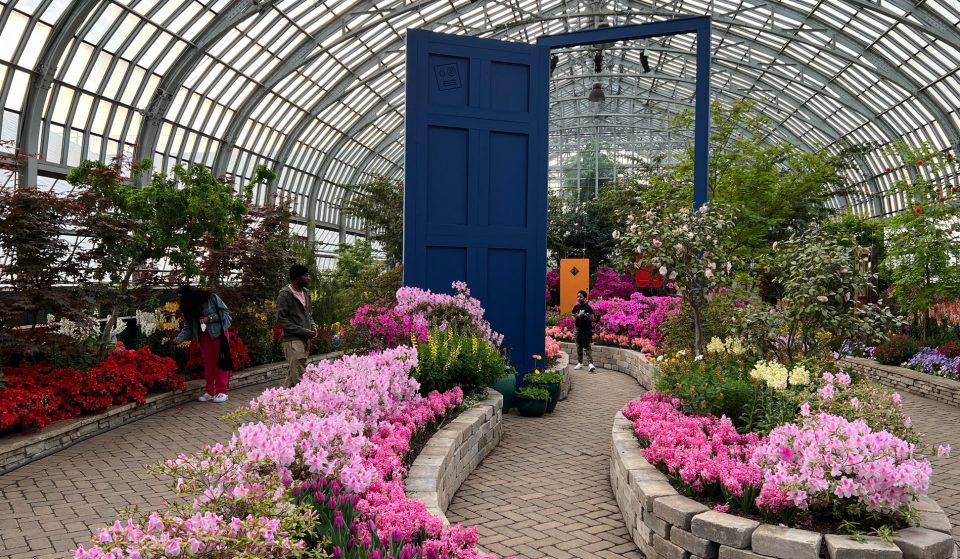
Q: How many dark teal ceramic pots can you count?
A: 3